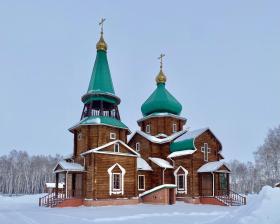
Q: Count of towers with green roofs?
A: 2